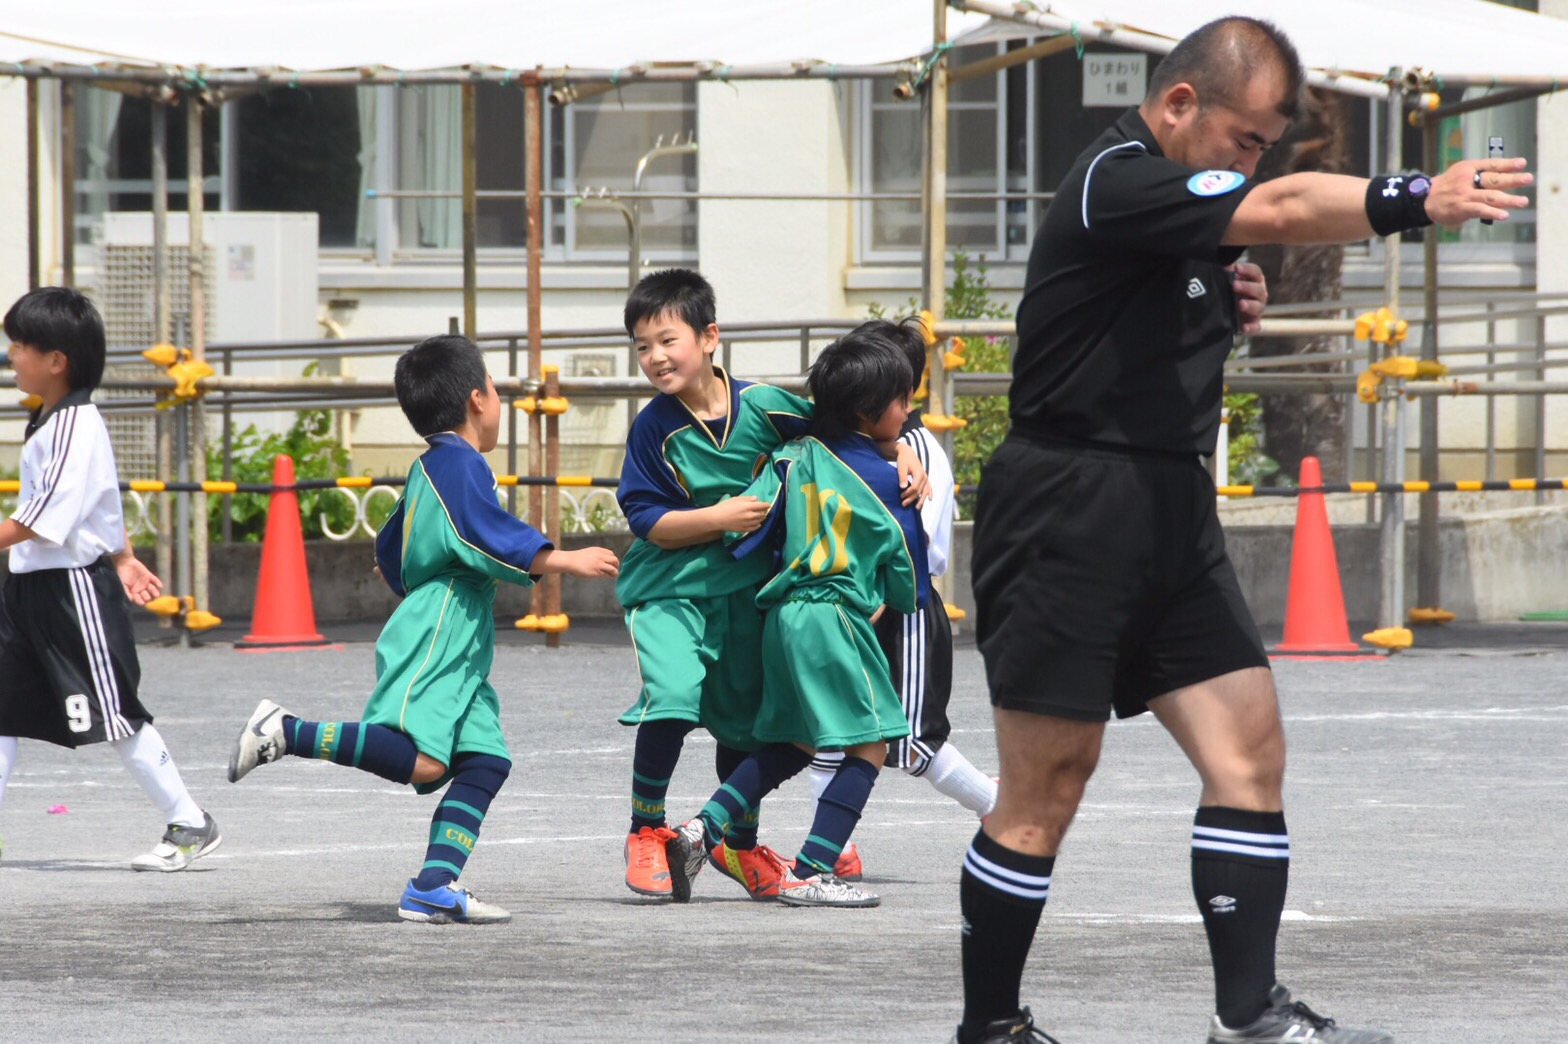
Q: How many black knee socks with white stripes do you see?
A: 2